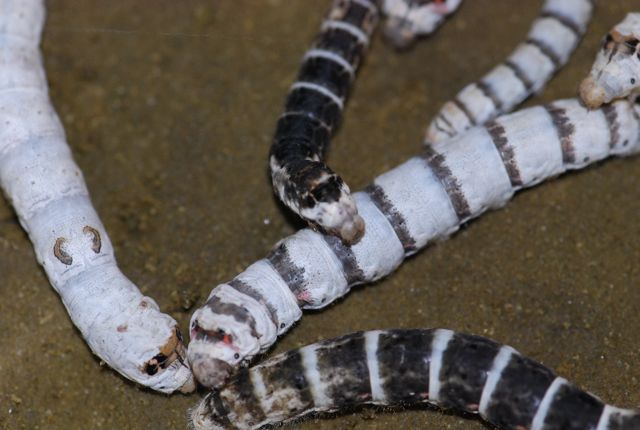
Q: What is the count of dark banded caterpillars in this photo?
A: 2